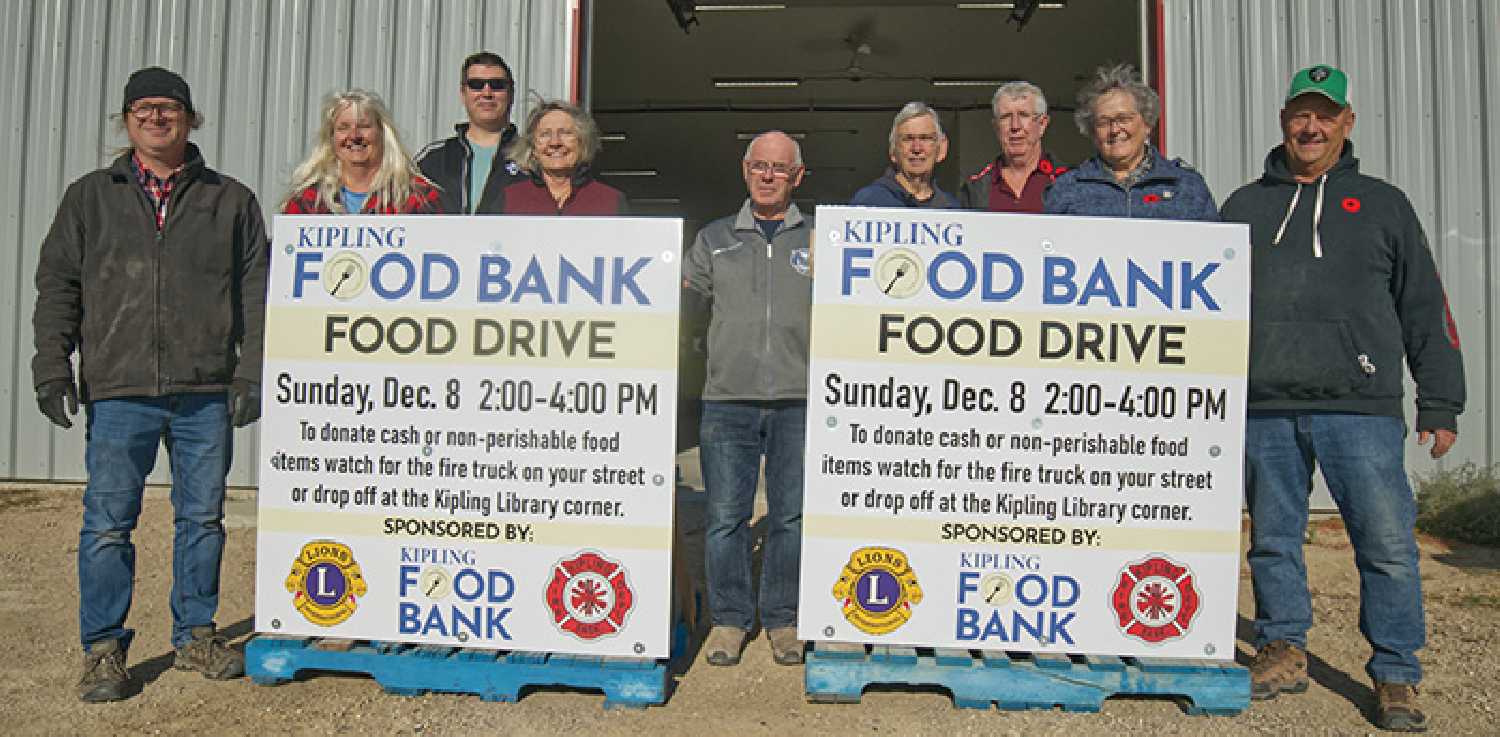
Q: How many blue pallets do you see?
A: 2